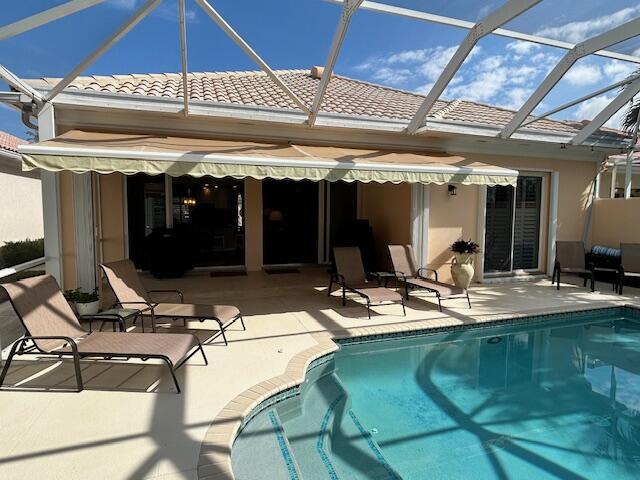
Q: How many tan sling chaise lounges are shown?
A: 4